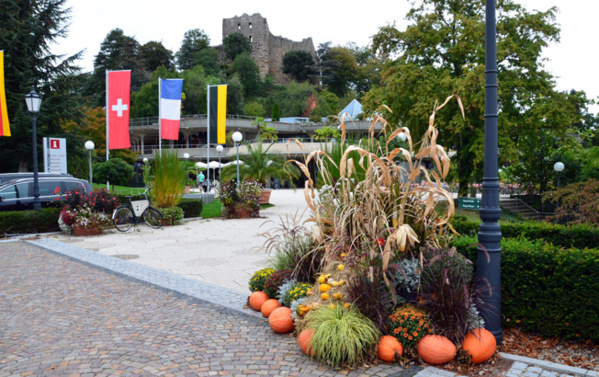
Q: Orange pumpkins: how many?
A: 7